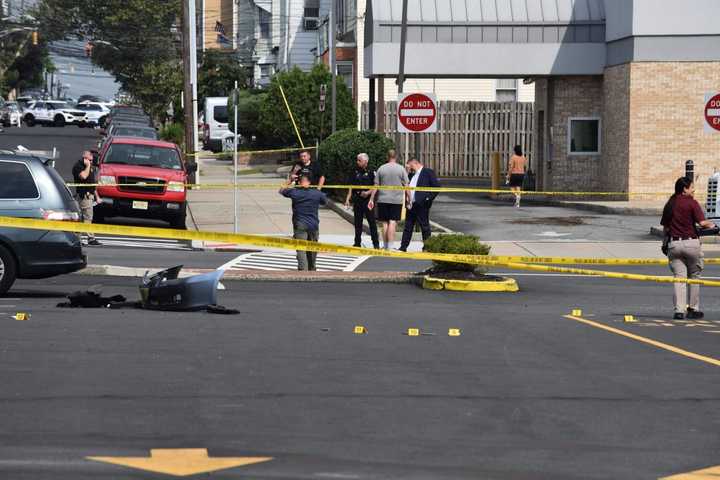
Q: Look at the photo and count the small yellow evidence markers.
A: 6